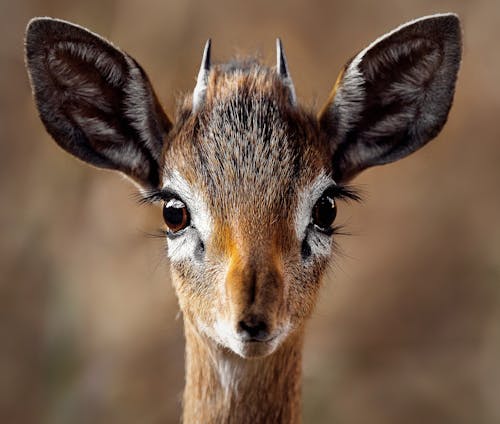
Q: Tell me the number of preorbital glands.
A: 2